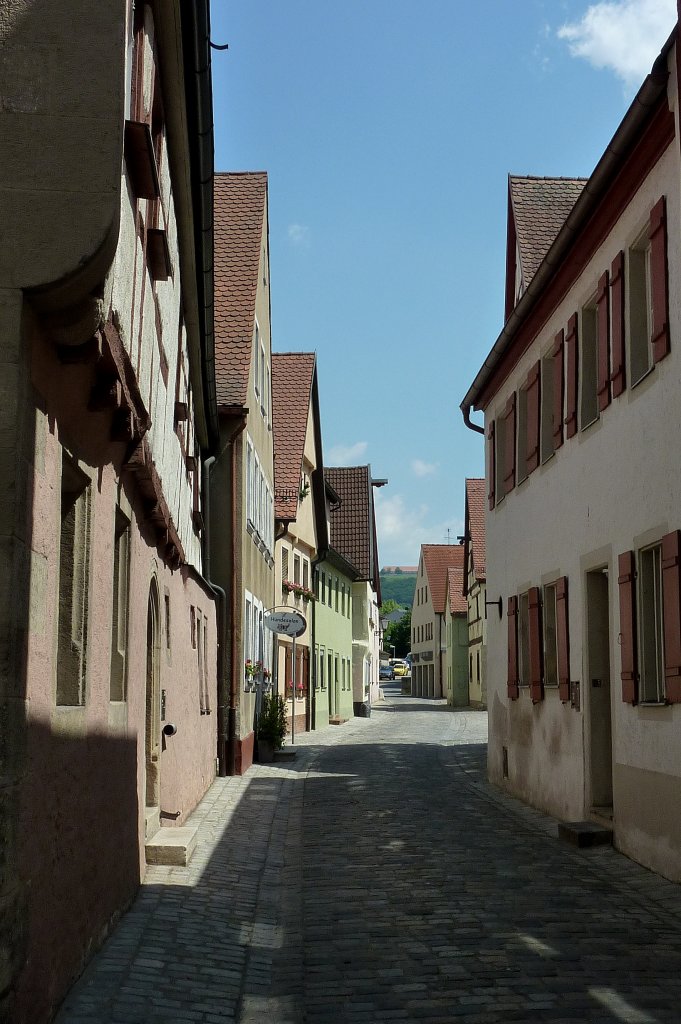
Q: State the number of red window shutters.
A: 13